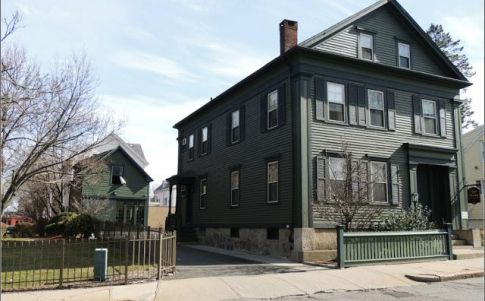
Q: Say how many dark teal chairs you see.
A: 0